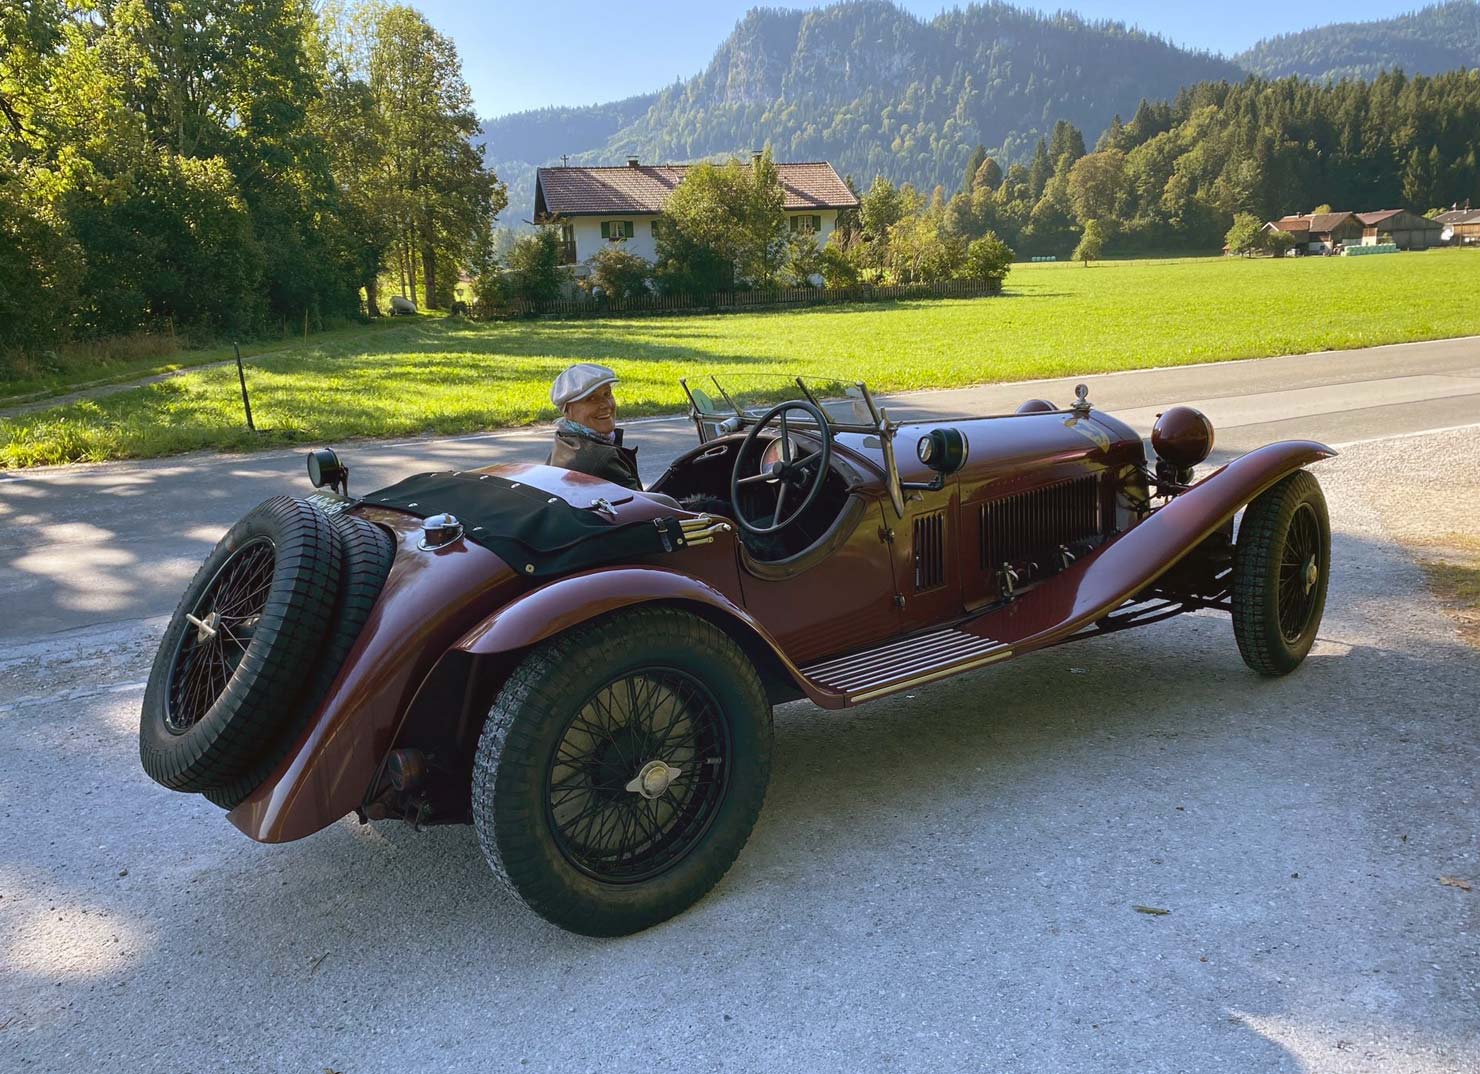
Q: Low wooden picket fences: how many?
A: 1